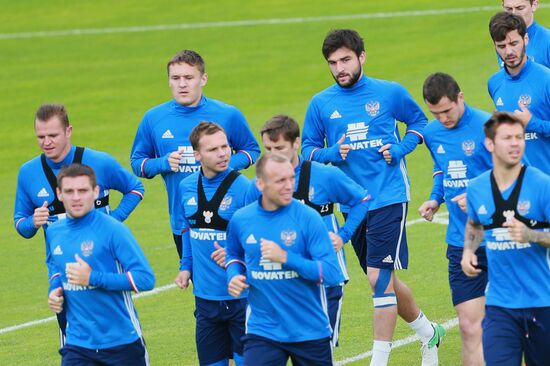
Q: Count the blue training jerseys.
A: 11